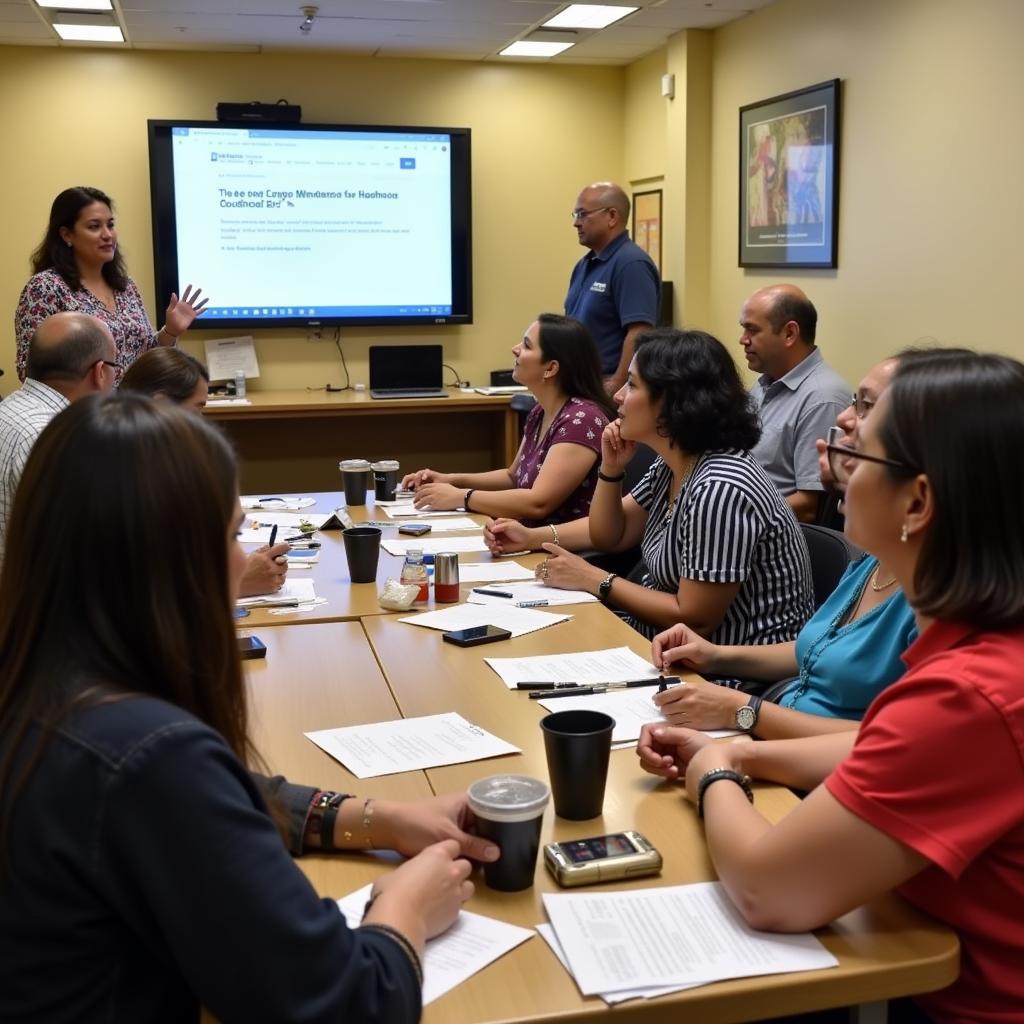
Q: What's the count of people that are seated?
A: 8